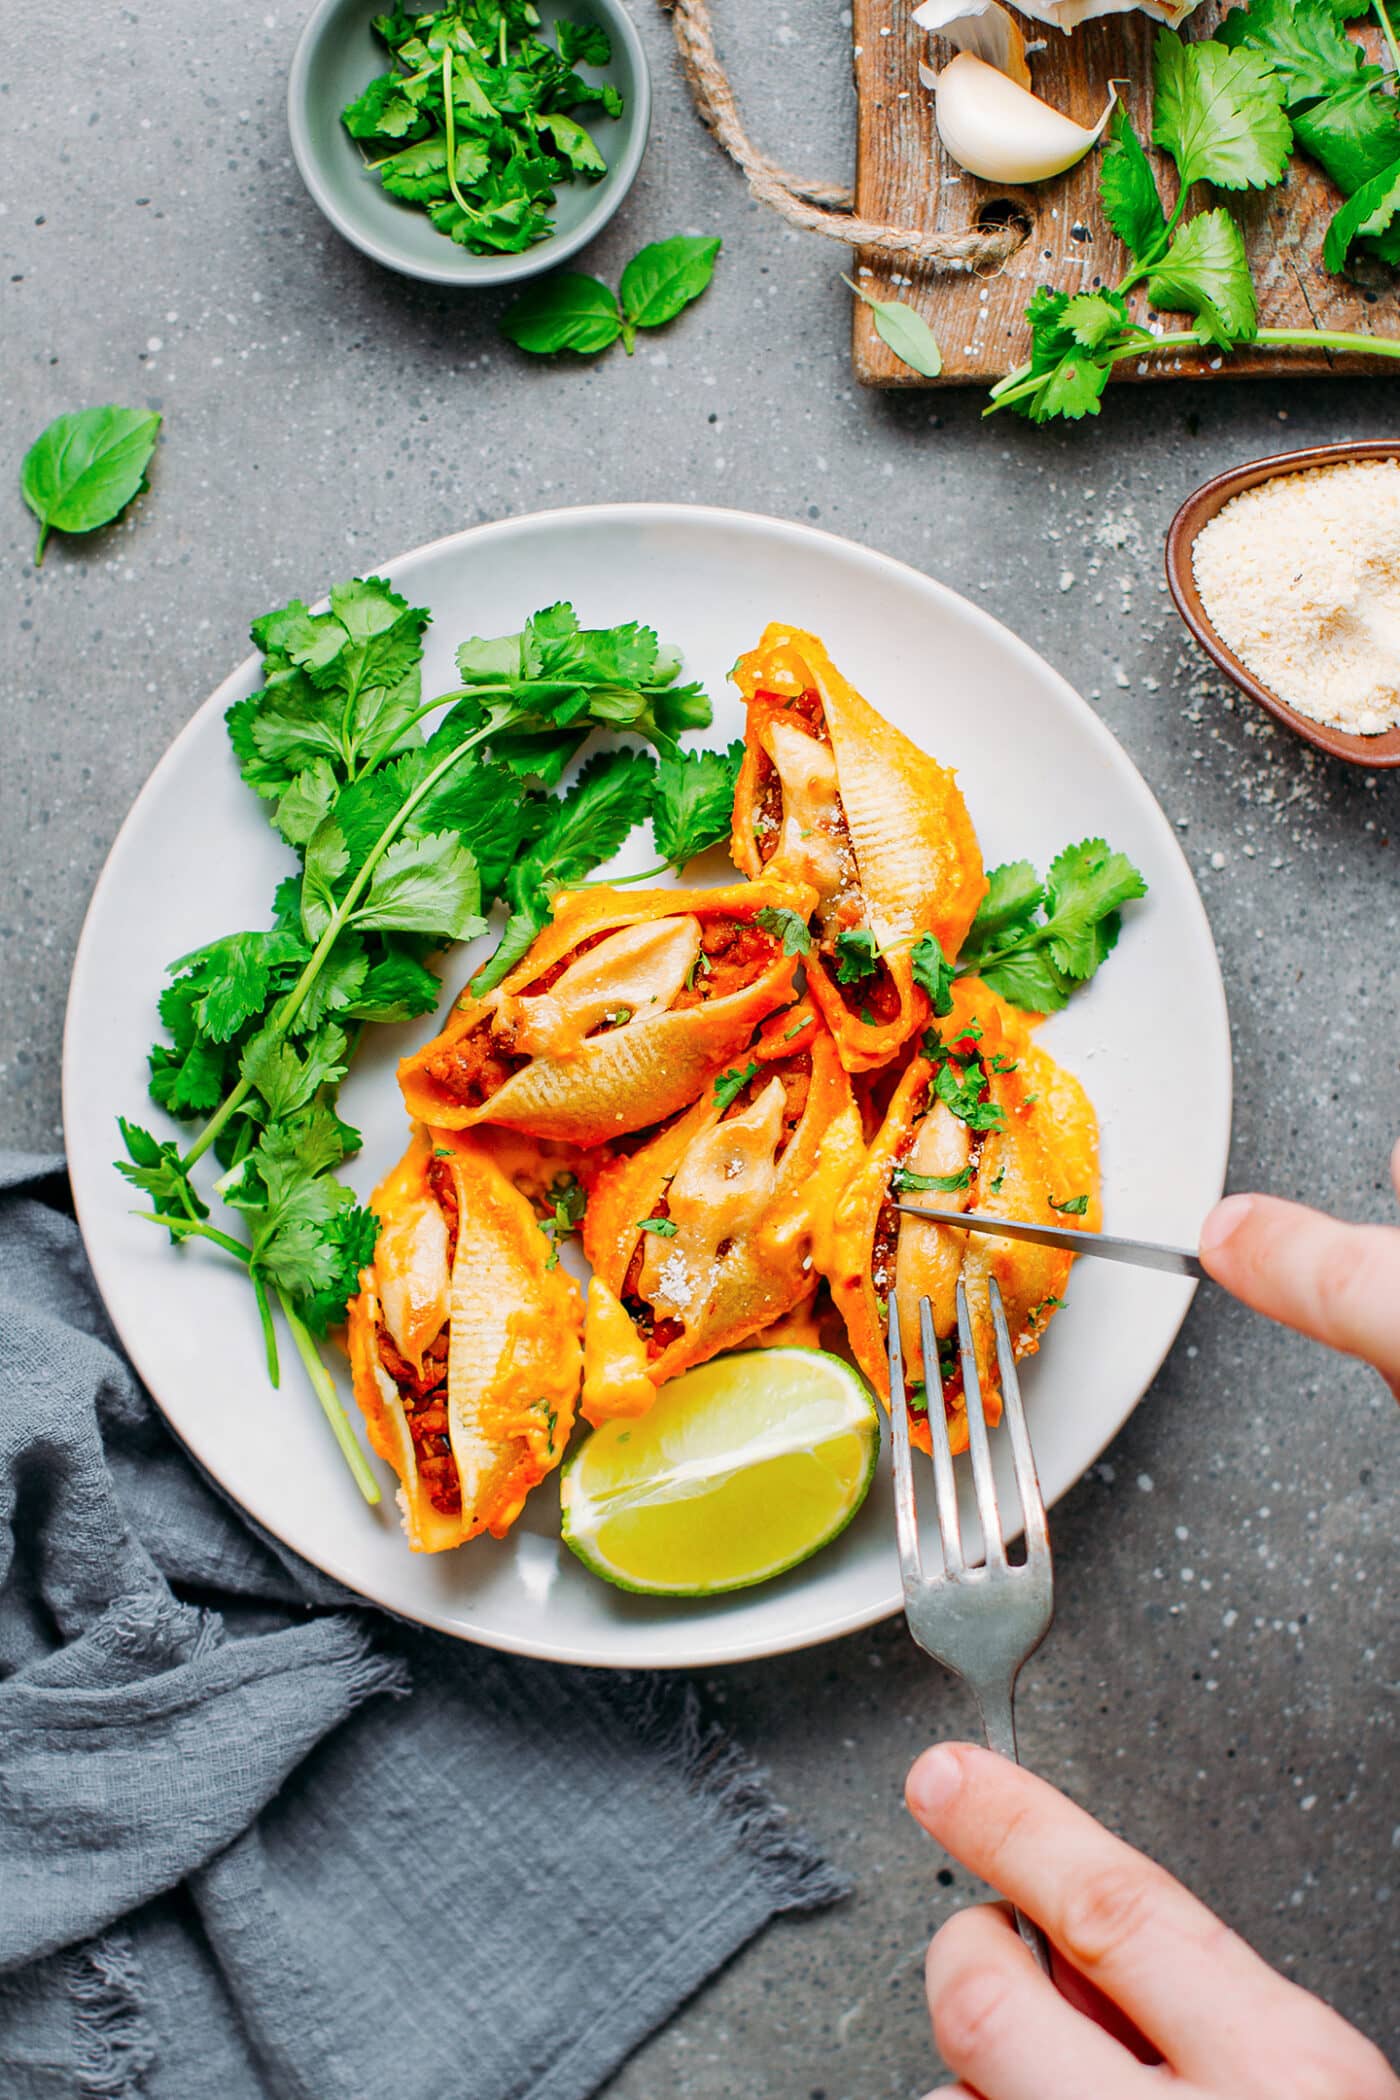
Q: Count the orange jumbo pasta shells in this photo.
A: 5